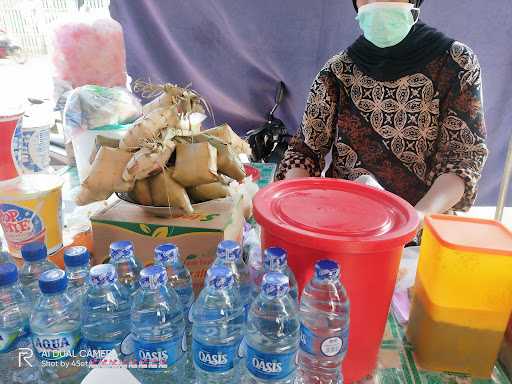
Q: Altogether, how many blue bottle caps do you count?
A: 13